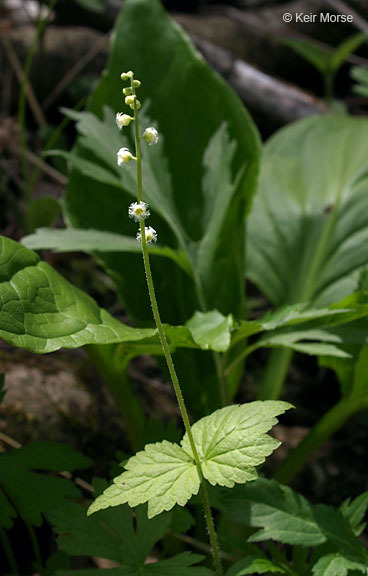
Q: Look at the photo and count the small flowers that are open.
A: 5